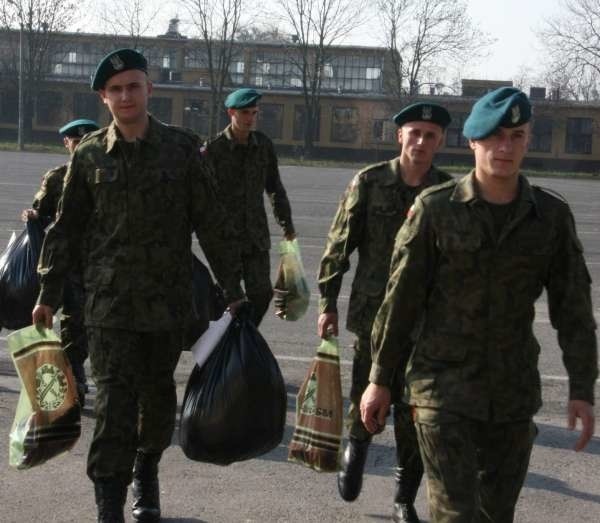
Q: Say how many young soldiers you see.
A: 5